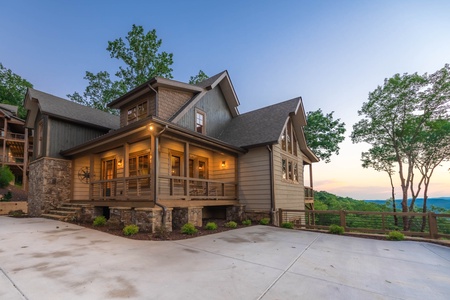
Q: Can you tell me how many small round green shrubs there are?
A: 10